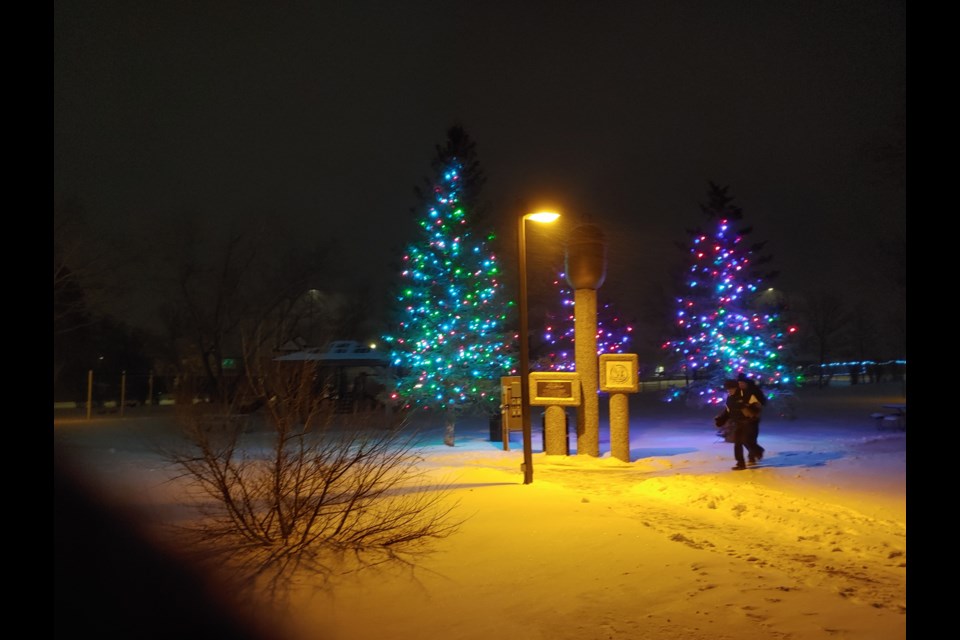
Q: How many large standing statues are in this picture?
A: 3